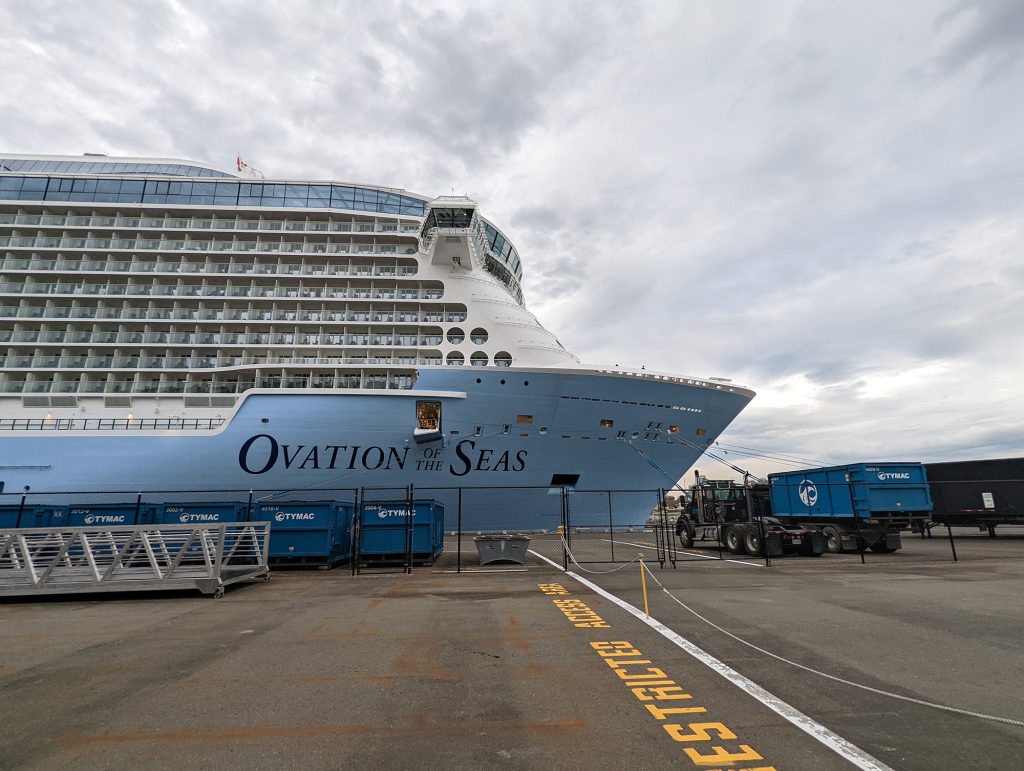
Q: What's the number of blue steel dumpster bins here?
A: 6